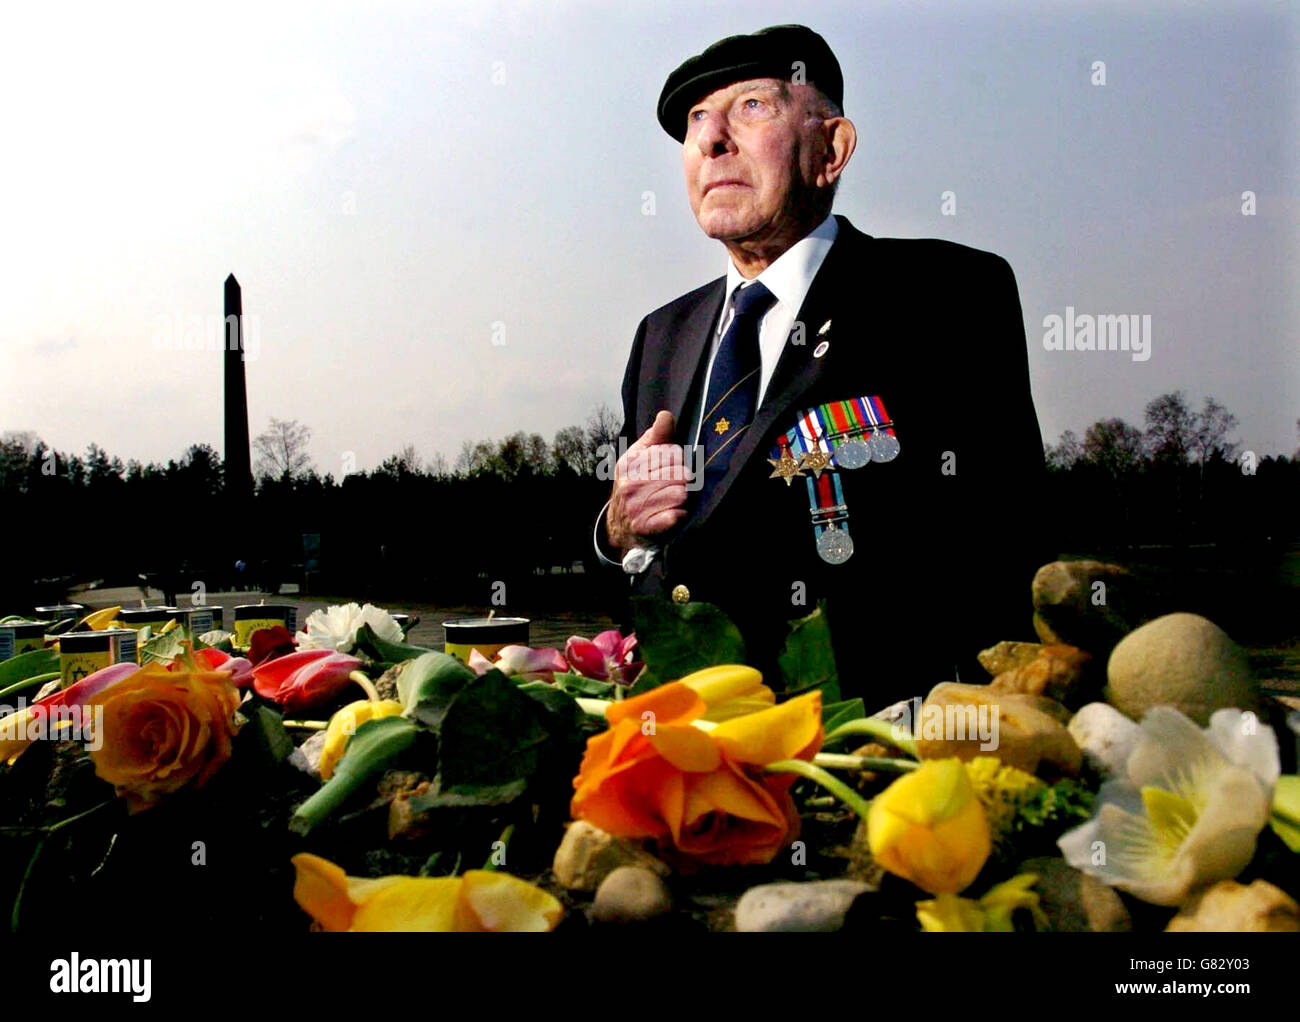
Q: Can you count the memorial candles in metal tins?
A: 8